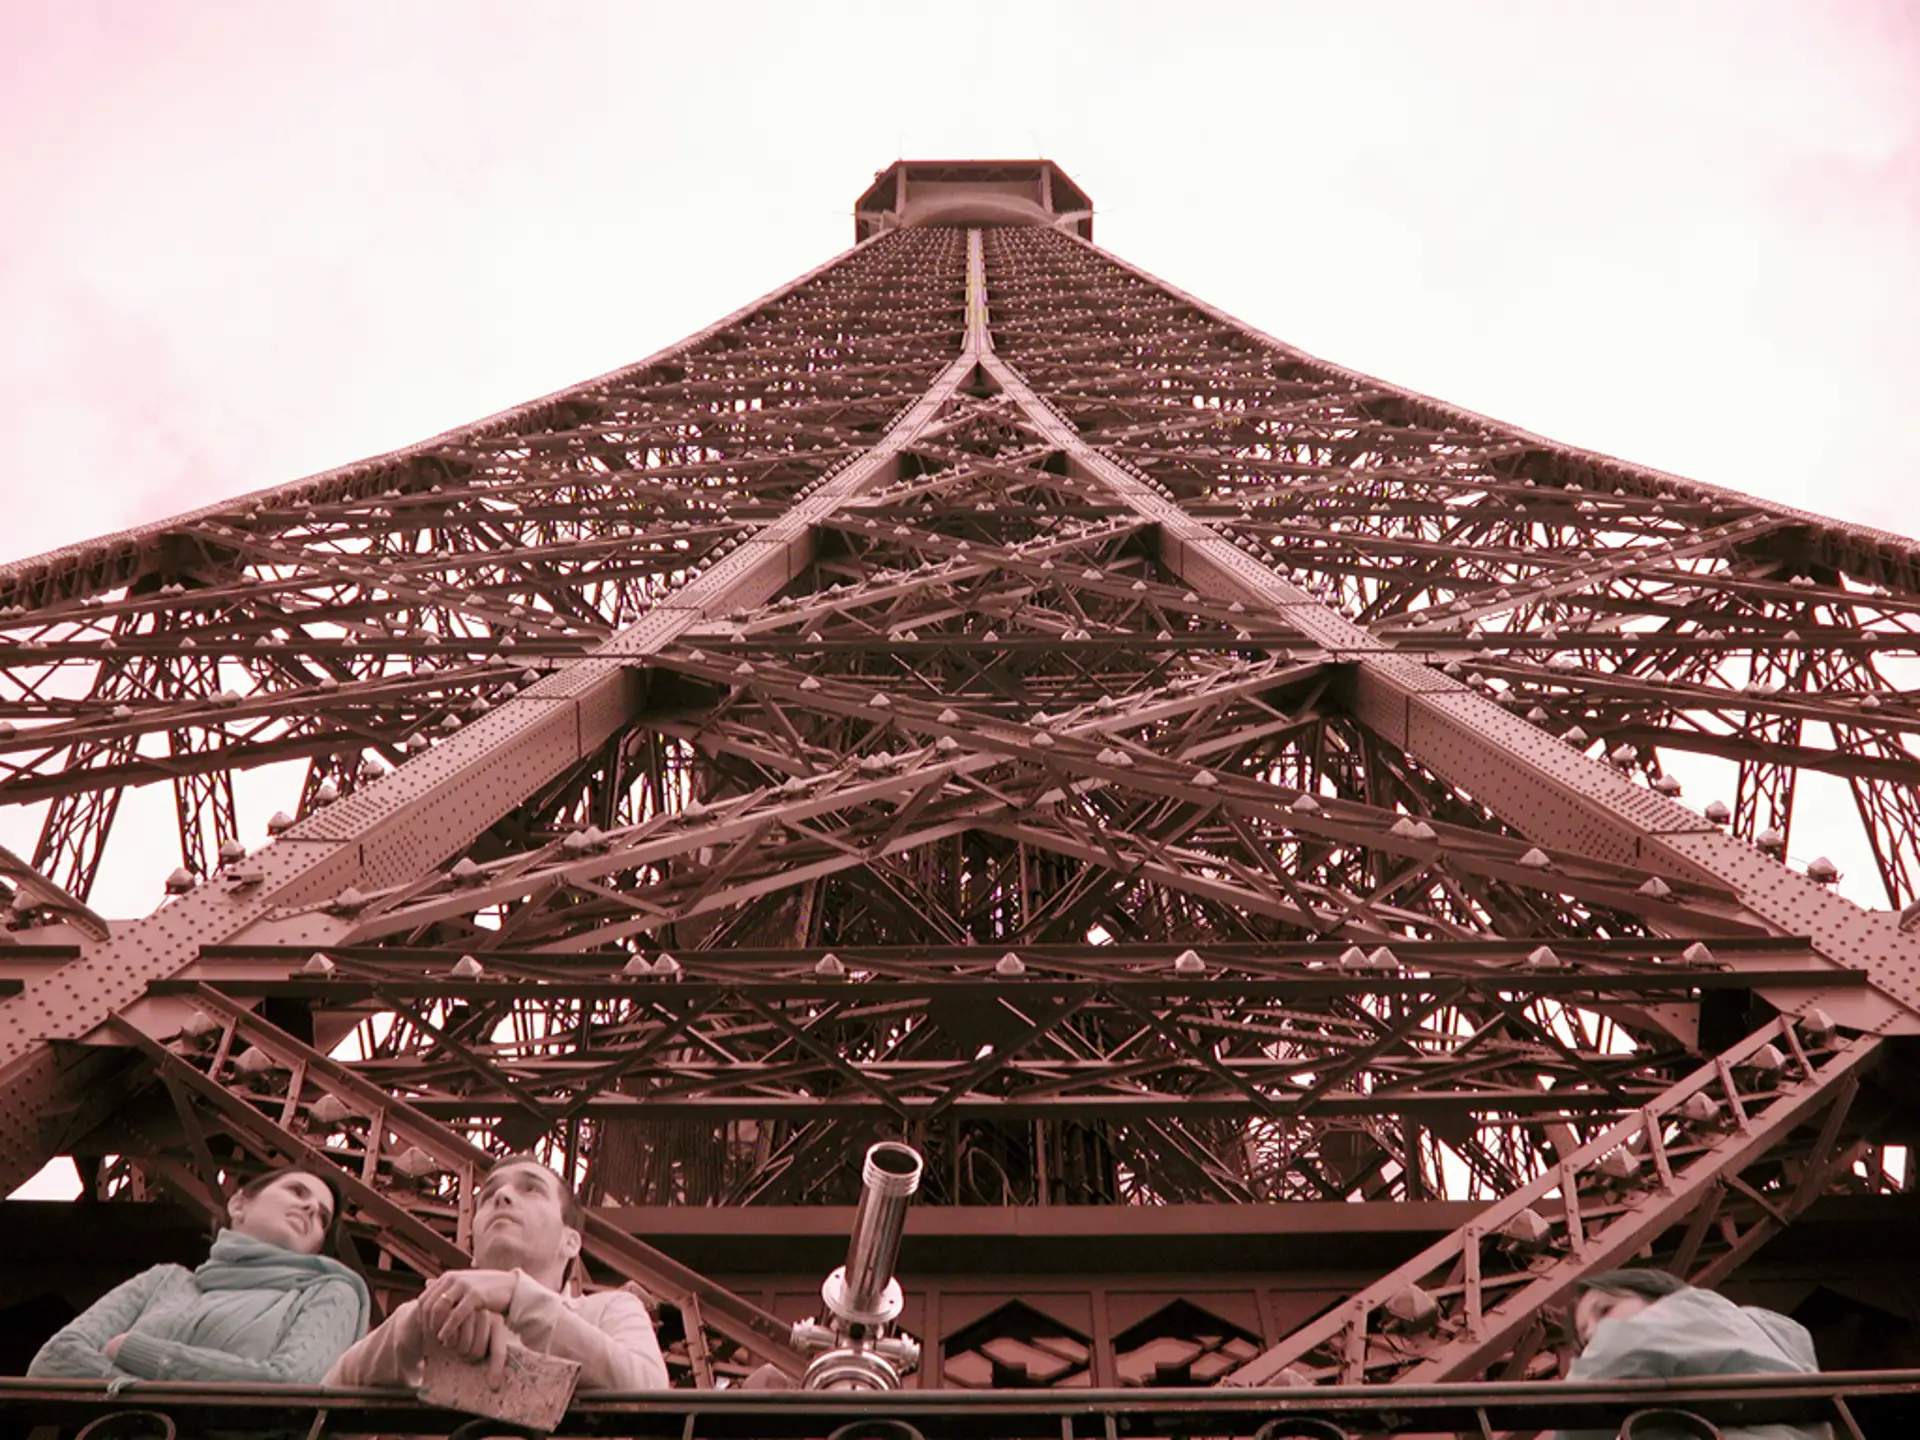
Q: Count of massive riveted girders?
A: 2